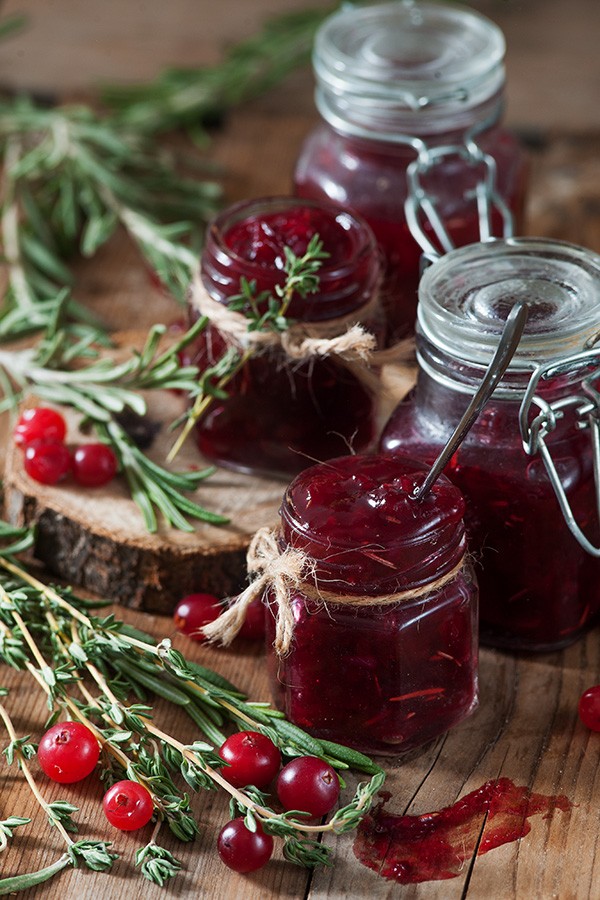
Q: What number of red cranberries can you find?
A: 11